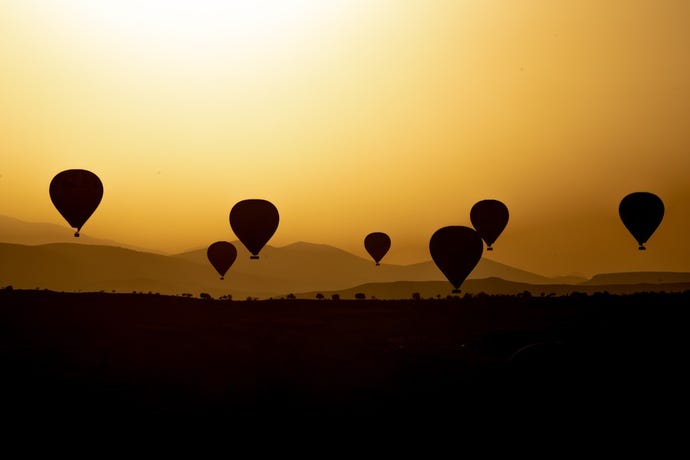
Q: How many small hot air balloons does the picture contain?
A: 2